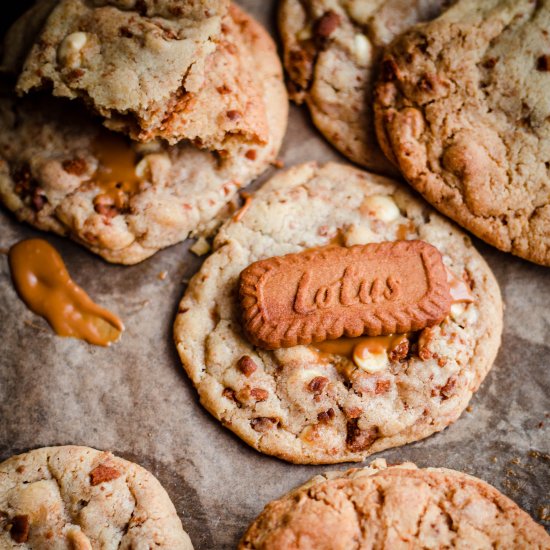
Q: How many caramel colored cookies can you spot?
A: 1